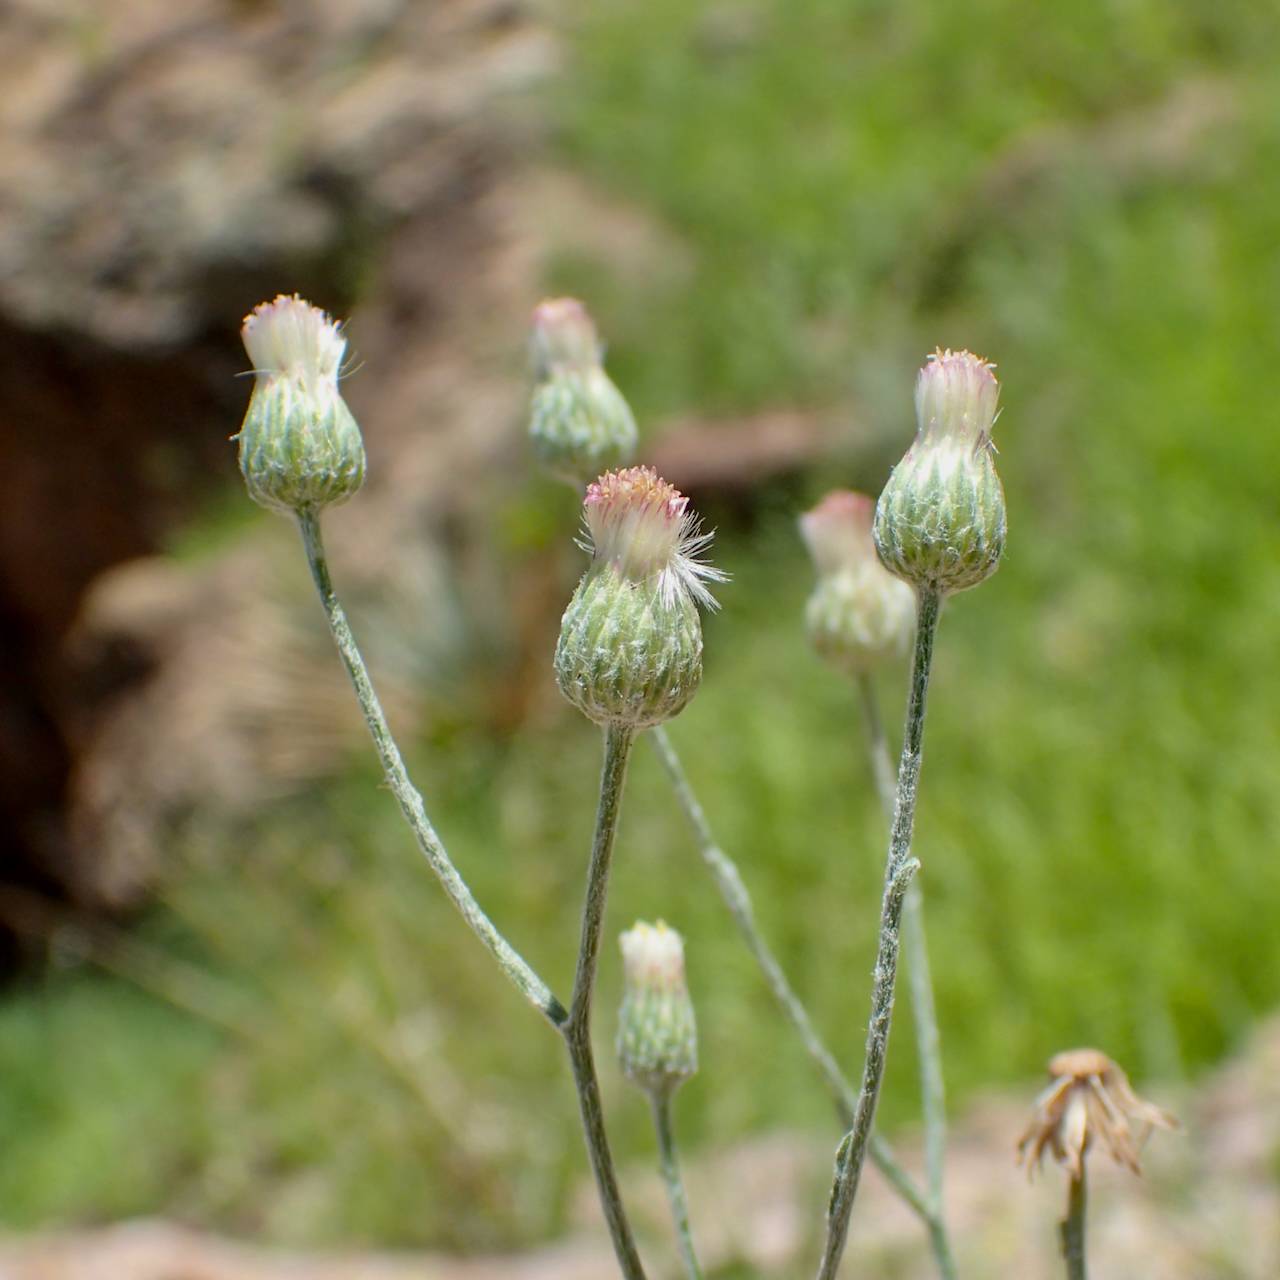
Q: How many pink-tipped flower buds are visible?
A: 5